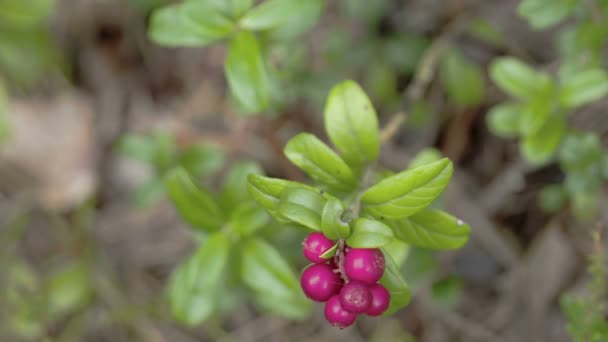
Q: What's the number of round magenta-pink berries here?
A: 6